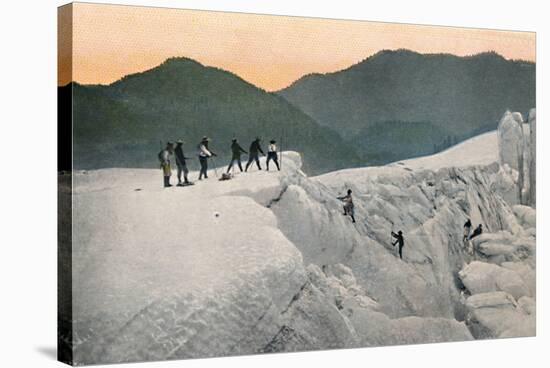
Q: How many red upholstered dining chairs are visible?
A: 0